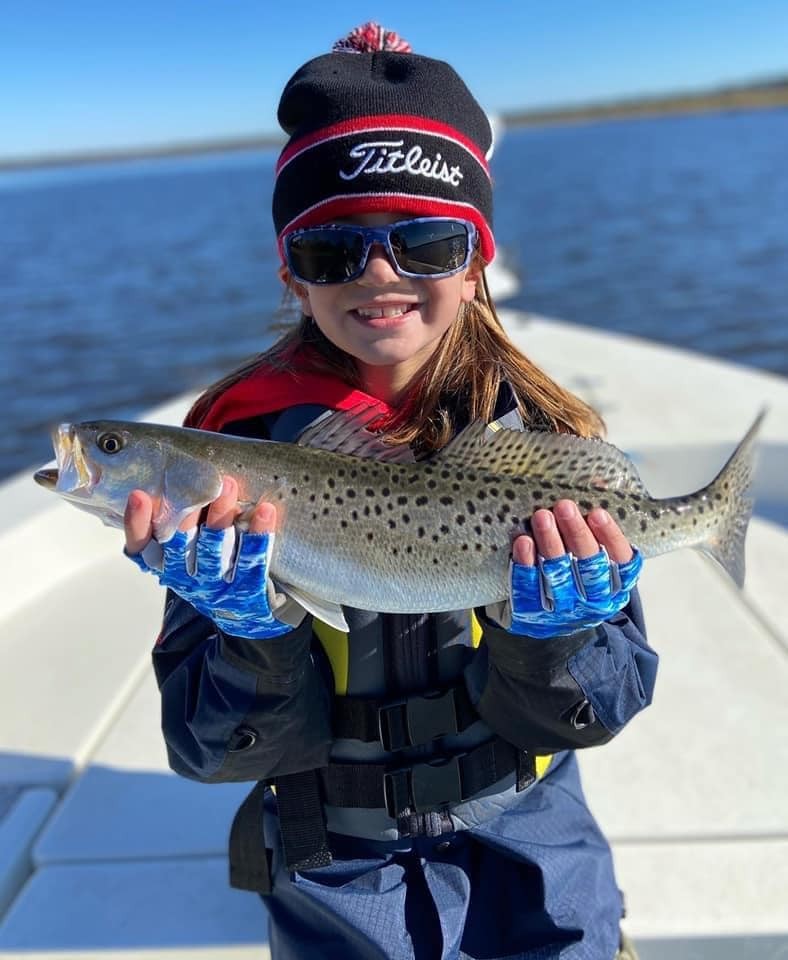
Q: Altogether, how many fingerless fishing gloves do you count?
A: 2